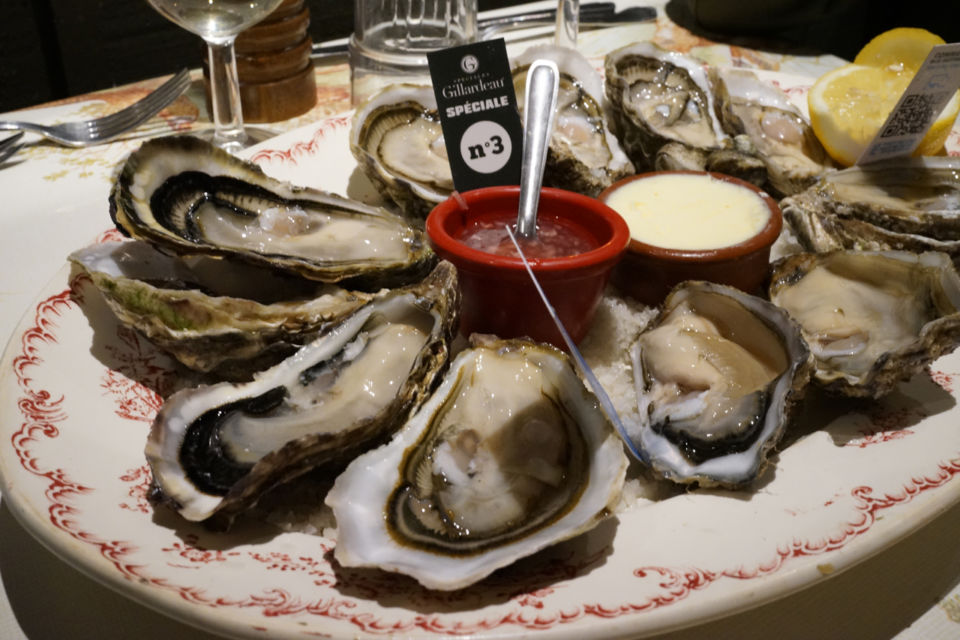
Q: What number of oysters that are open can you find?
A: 11